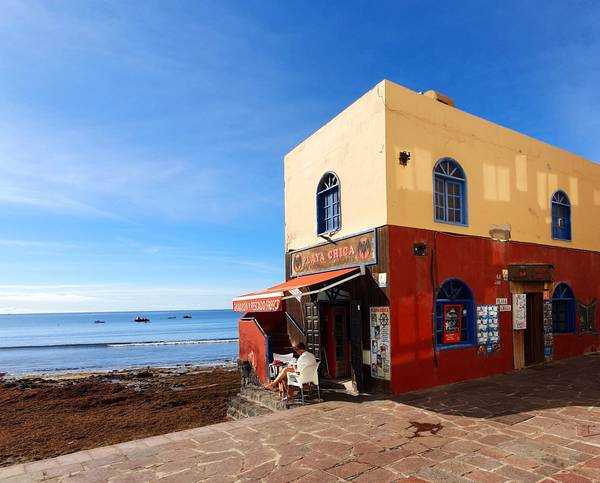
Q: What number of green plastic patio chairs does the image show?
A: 0